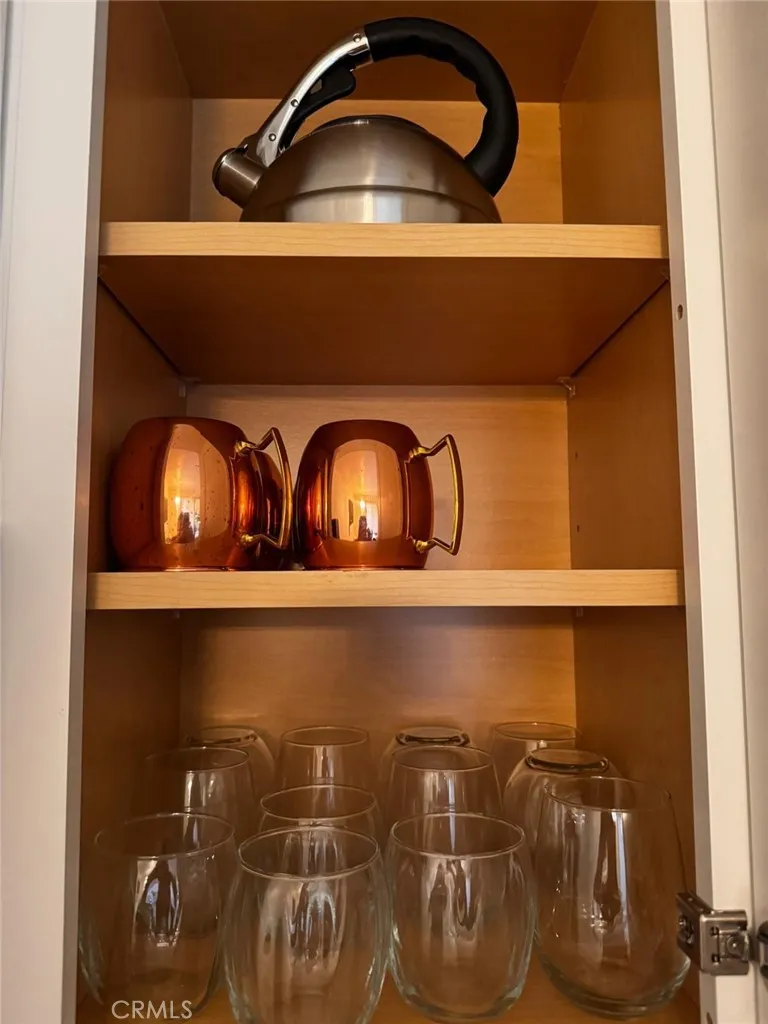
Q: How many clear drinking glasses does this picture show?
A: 12